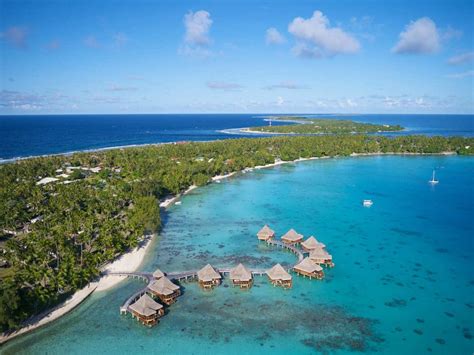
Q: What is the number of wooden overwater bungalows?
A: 10